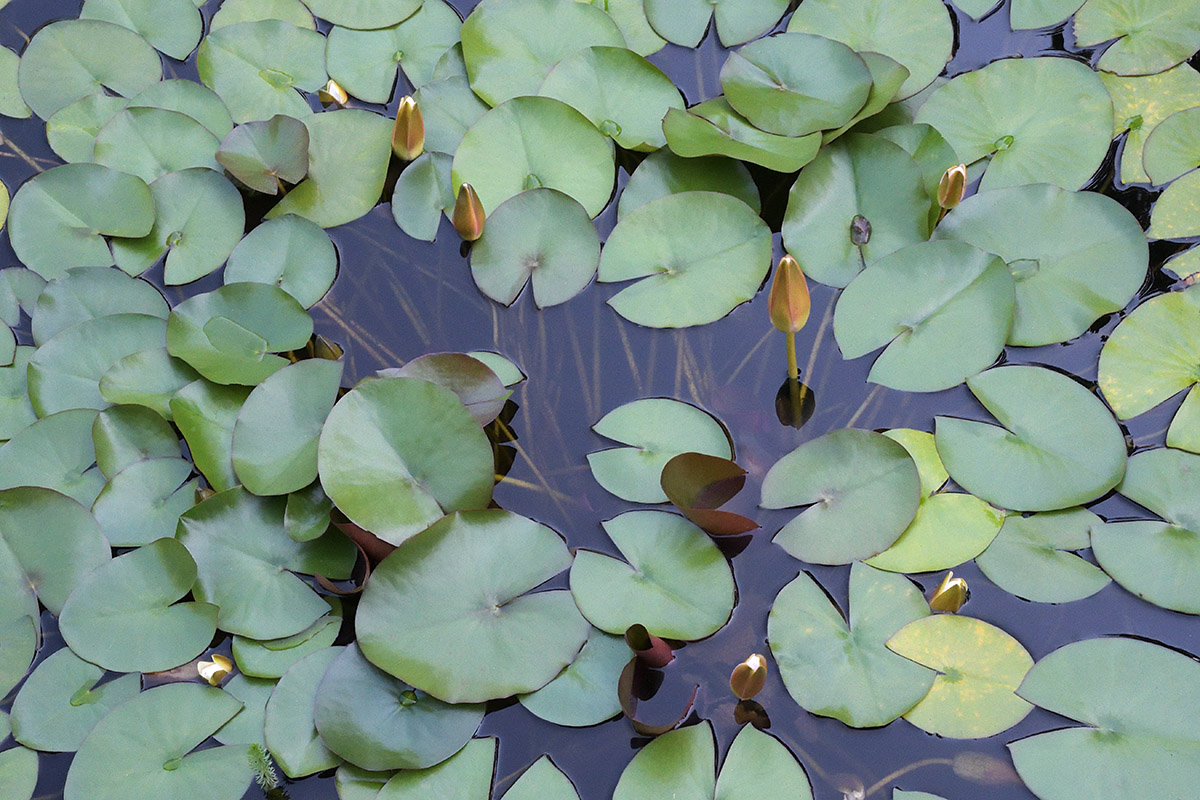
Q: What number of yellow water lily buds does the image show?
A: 8